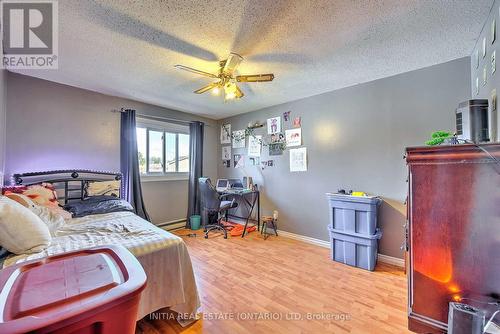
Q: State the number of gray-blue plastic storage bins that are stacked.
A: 2